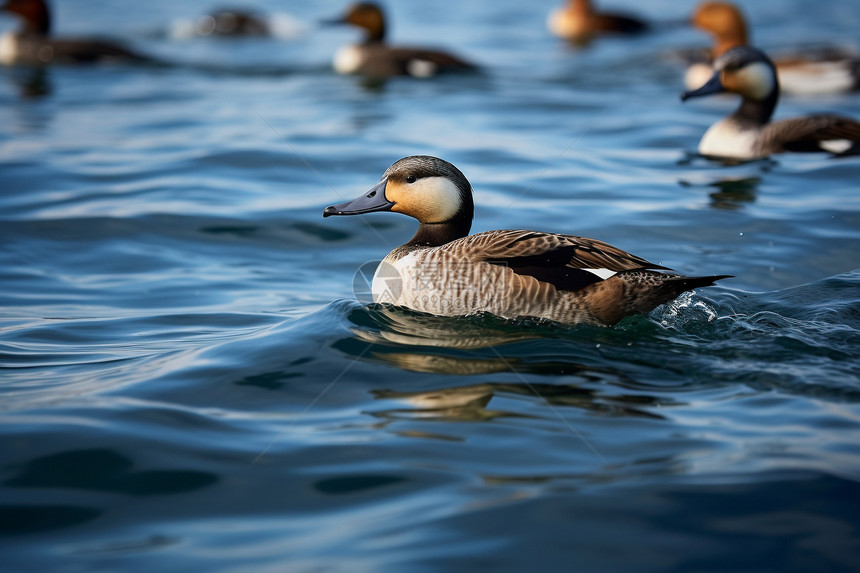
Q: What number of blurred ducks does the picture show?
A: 6